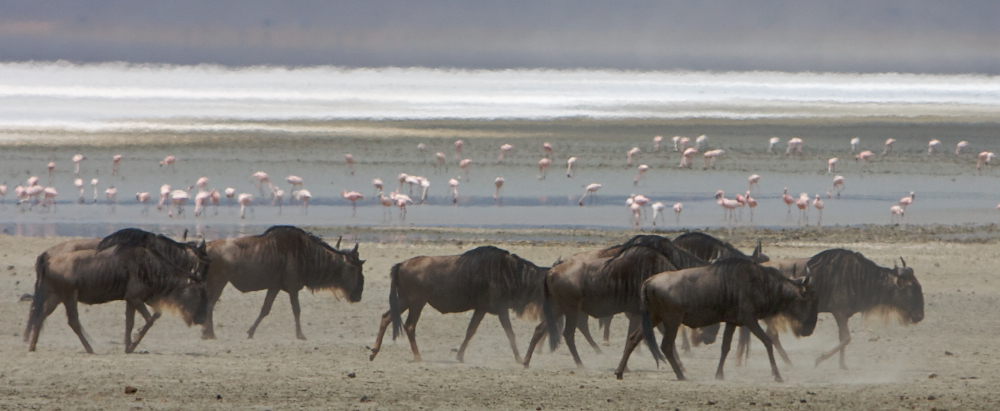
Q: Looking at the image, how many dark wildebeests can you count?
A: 9